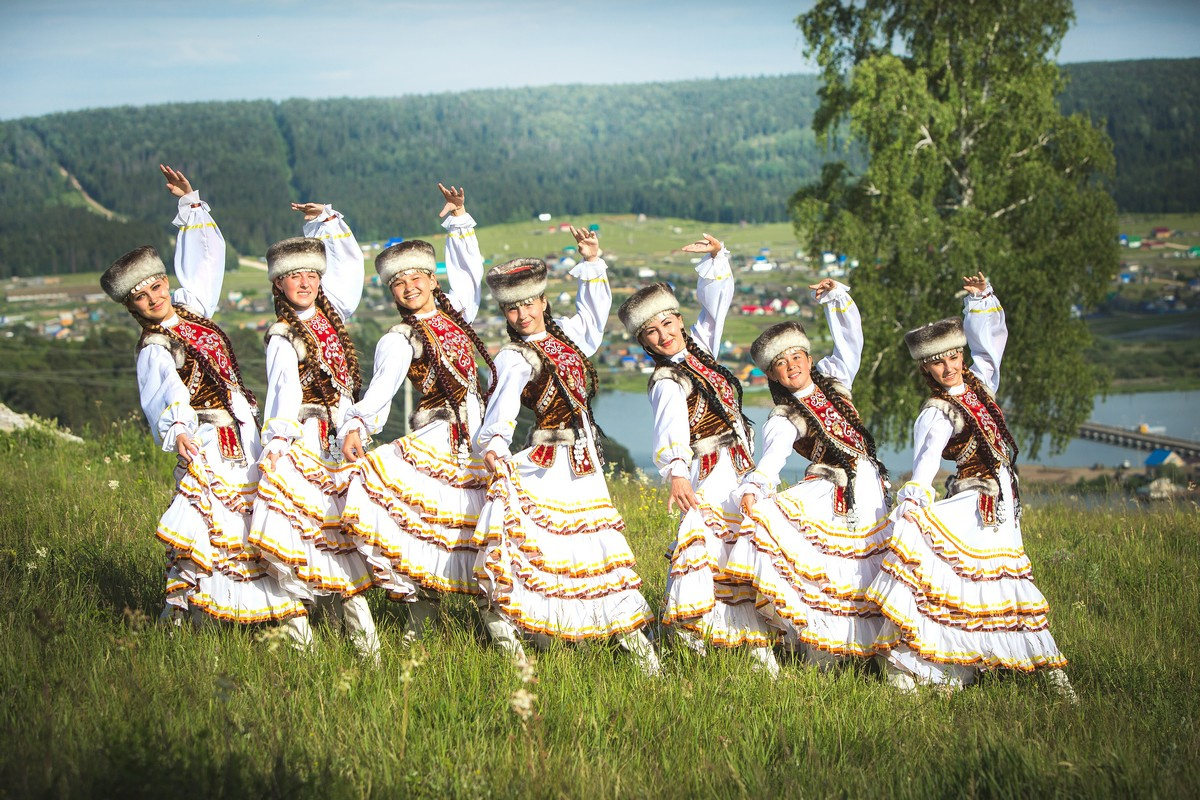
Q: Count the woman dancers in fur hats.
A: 7